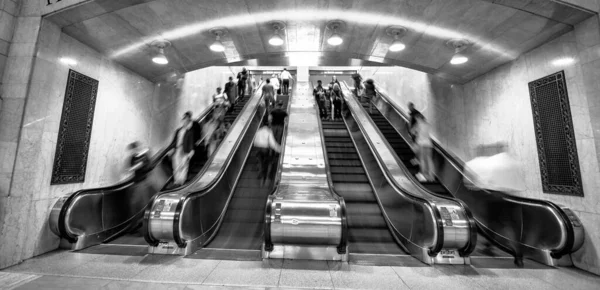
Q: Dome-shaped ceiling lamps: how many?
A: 6